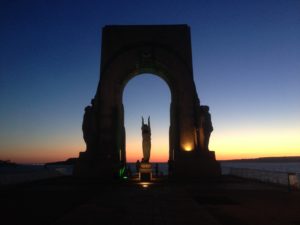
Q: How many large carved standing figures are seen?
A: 3